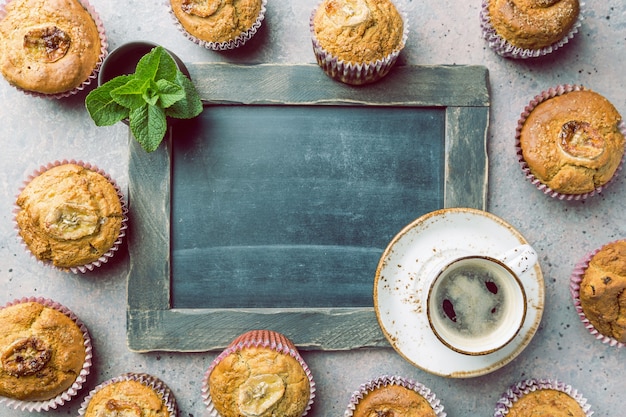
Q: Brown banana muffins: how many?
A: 12